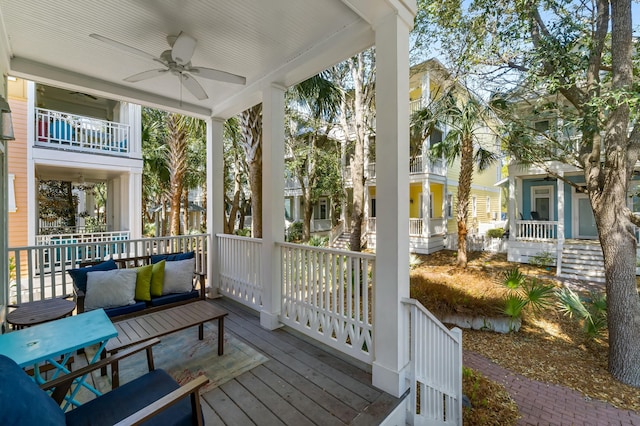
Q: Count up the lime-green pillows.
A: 2